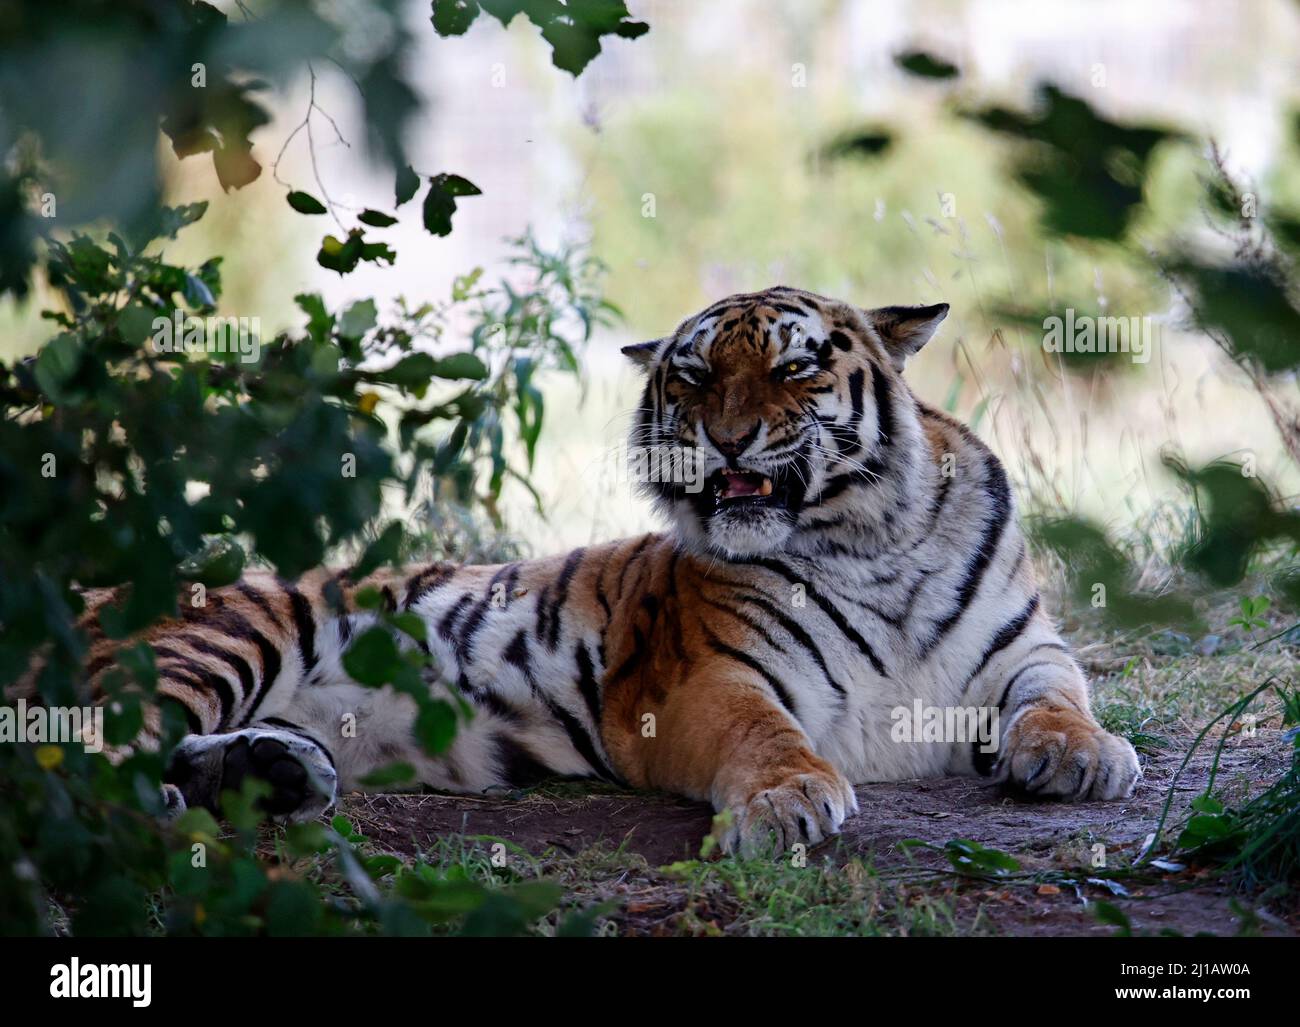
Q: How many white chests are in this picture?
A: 1